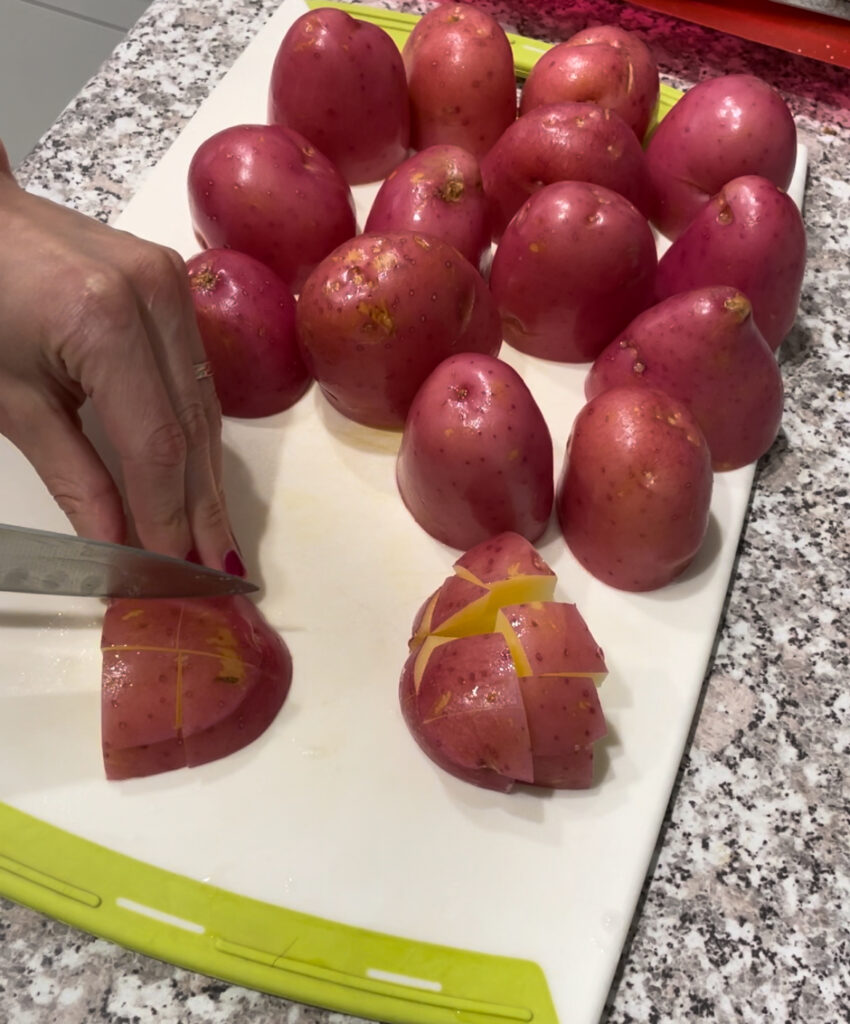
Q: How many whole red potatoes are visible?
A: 14